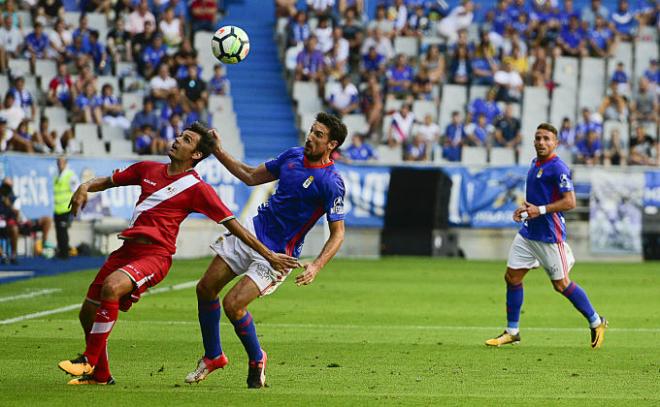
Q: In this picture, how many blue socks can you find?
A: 4